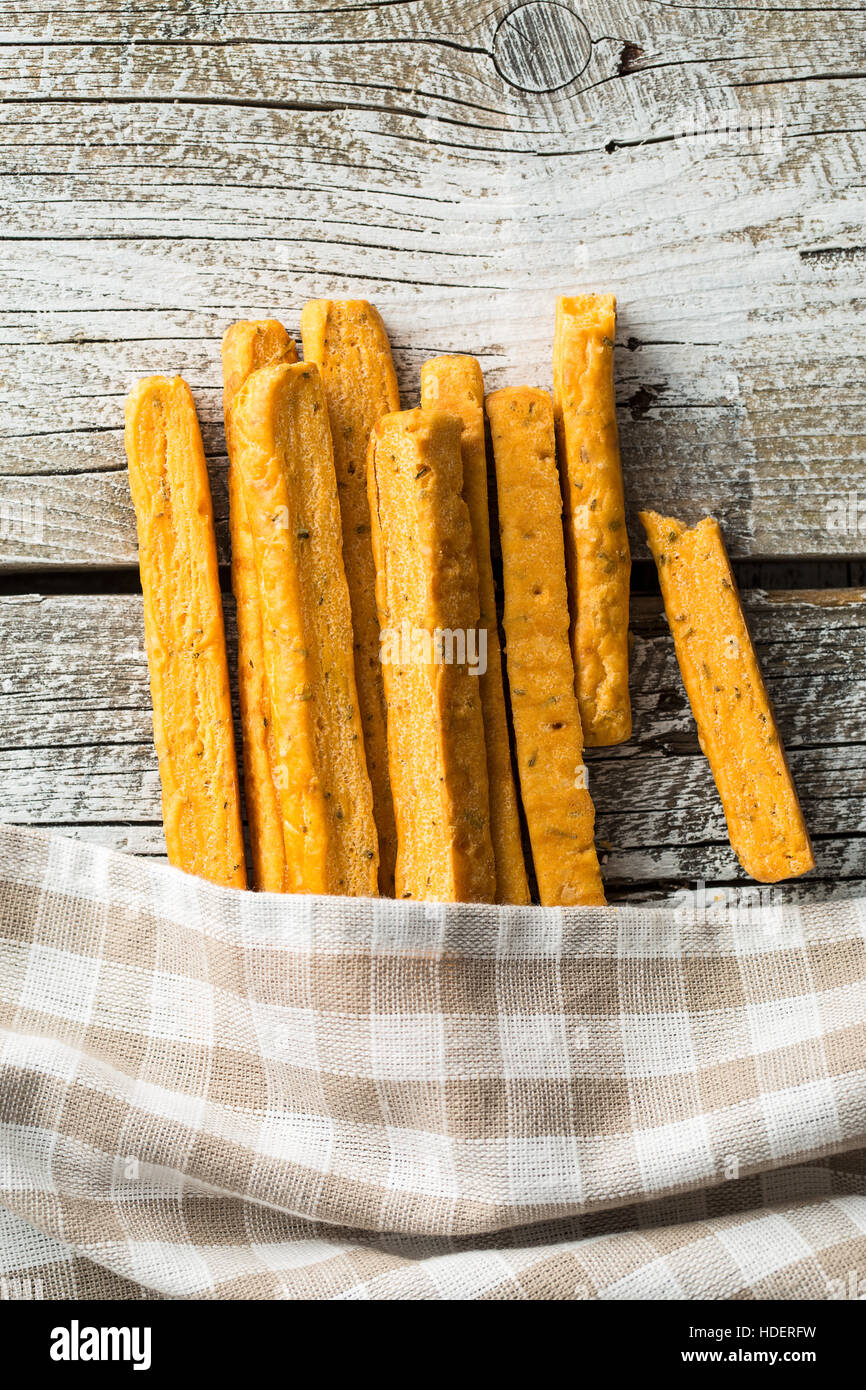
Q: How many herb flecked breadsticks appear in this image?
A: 9